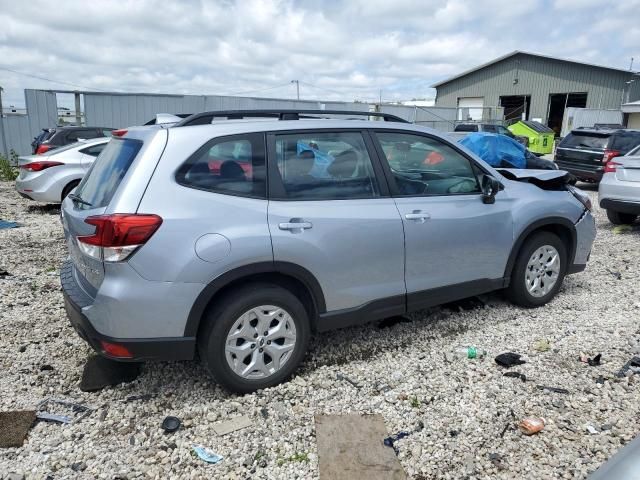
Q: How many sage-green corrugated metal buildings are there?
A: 1